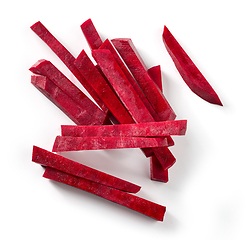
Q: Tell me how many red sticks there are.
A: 14